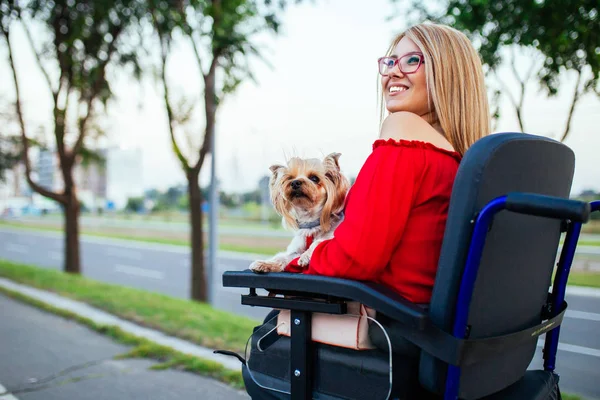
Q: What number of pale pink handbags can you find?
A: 1